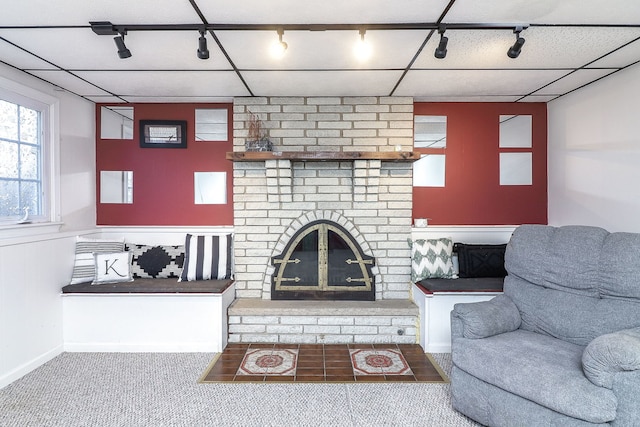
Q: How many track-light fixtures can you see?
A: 6